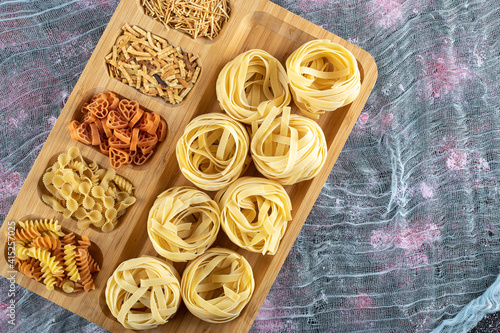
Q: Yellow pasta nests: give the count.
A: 8